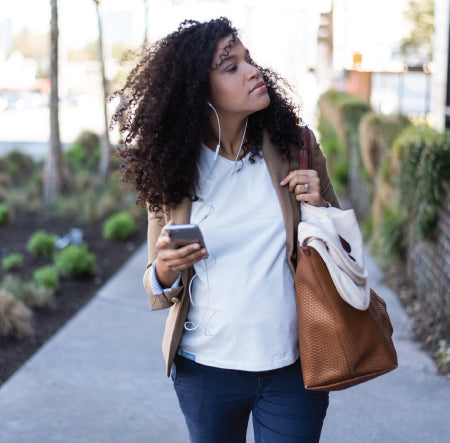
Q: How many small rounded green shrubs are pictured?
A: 6